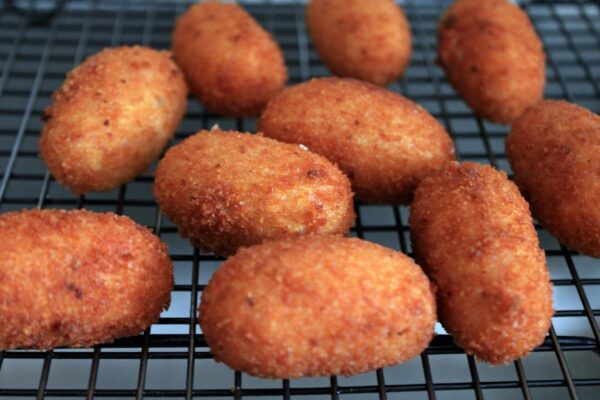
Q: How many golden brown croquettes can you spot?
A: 10